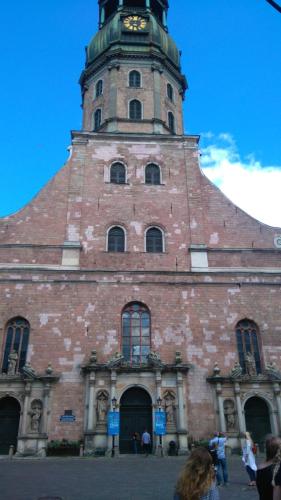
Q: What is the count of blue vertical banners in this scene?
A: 2